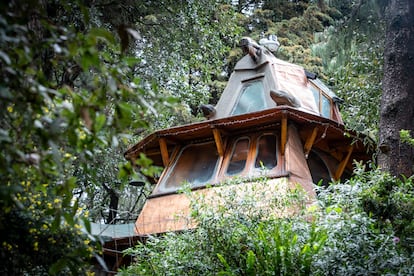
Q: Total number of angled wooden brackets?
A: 5